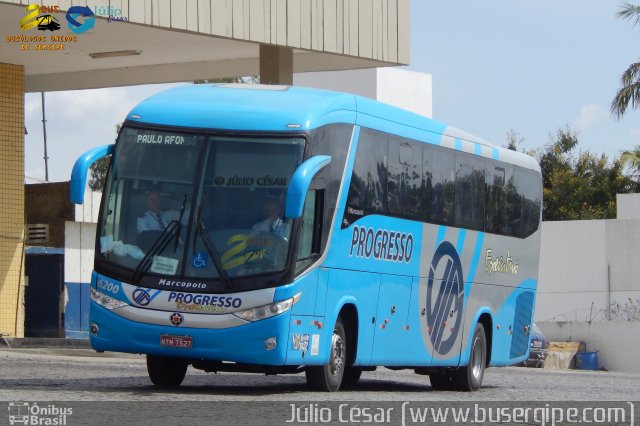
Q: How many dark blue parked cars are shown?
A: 1